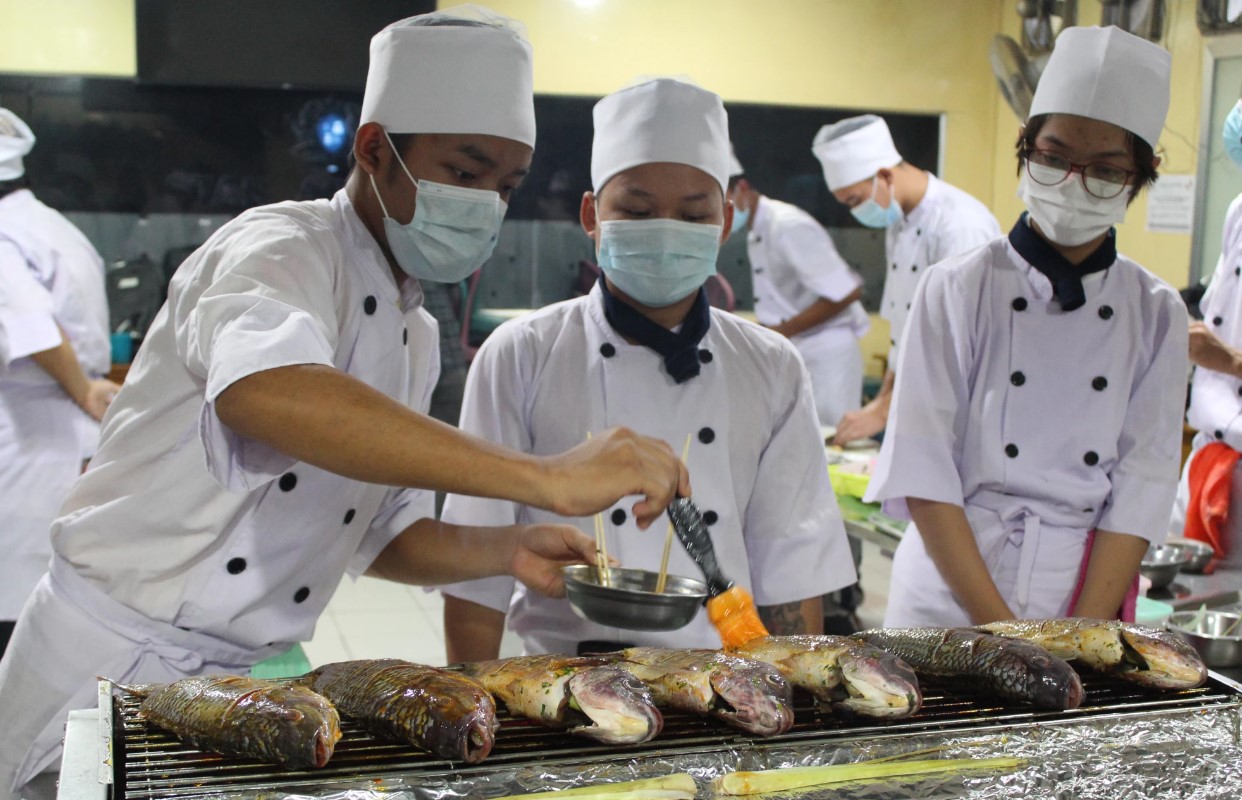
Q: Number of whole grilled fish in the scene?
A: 7